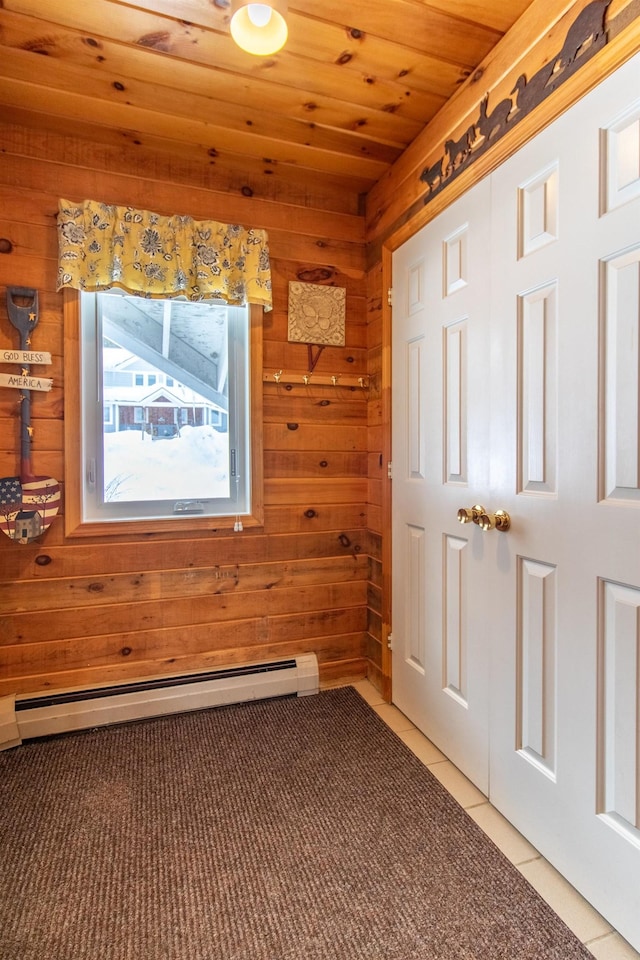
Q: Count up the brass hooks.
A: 4